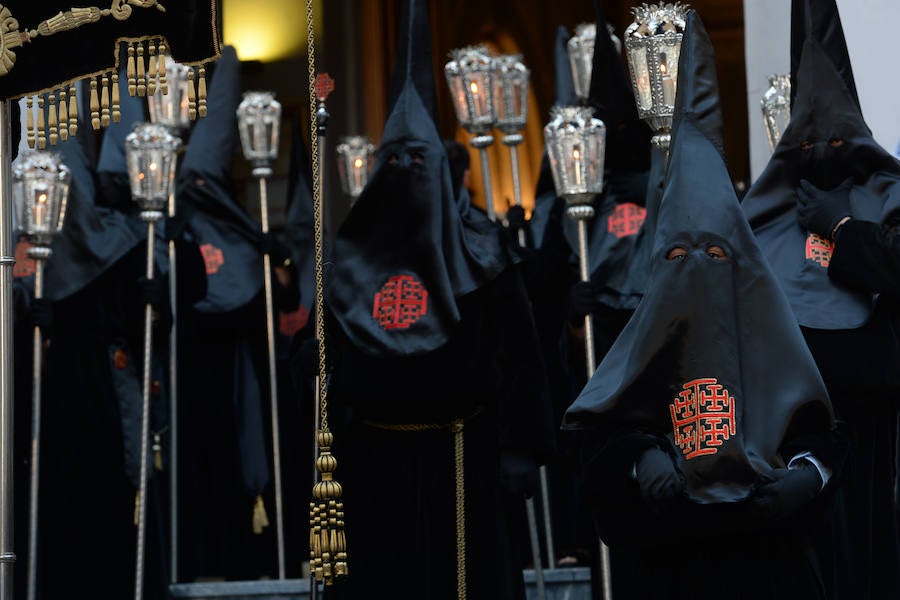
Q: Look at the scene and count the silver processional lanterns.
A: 11